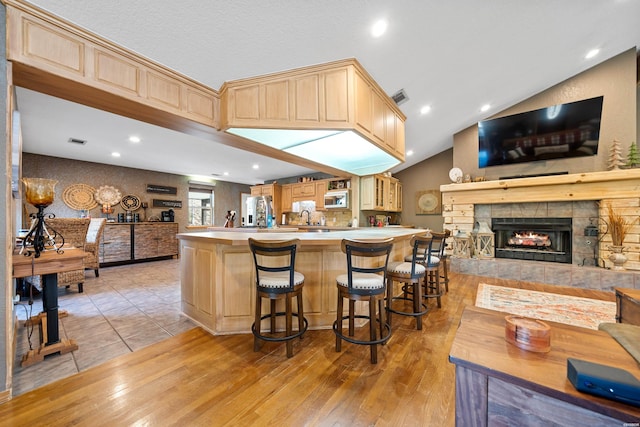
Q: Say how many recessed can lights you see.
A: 9